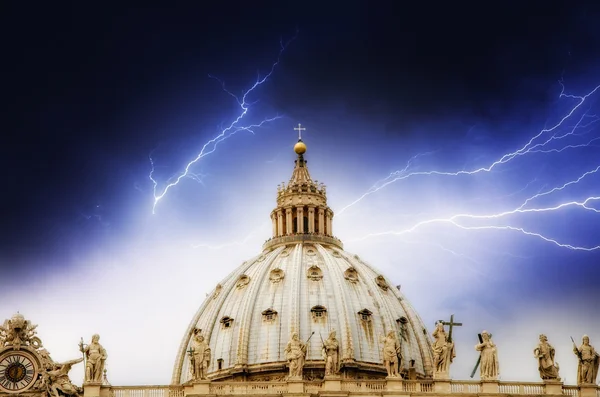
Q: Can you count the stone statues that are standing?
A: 9